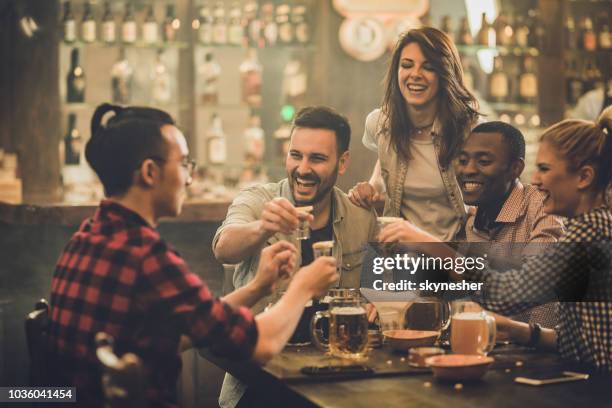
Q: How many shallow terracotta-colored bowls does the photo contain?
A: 2